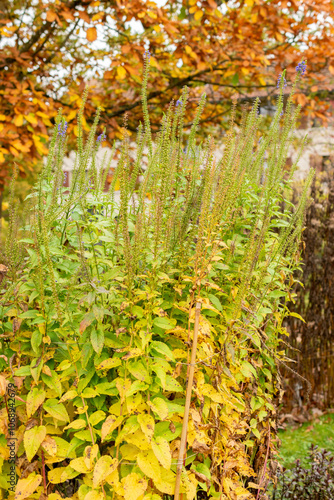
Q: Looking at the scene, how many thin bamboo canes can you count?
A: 1